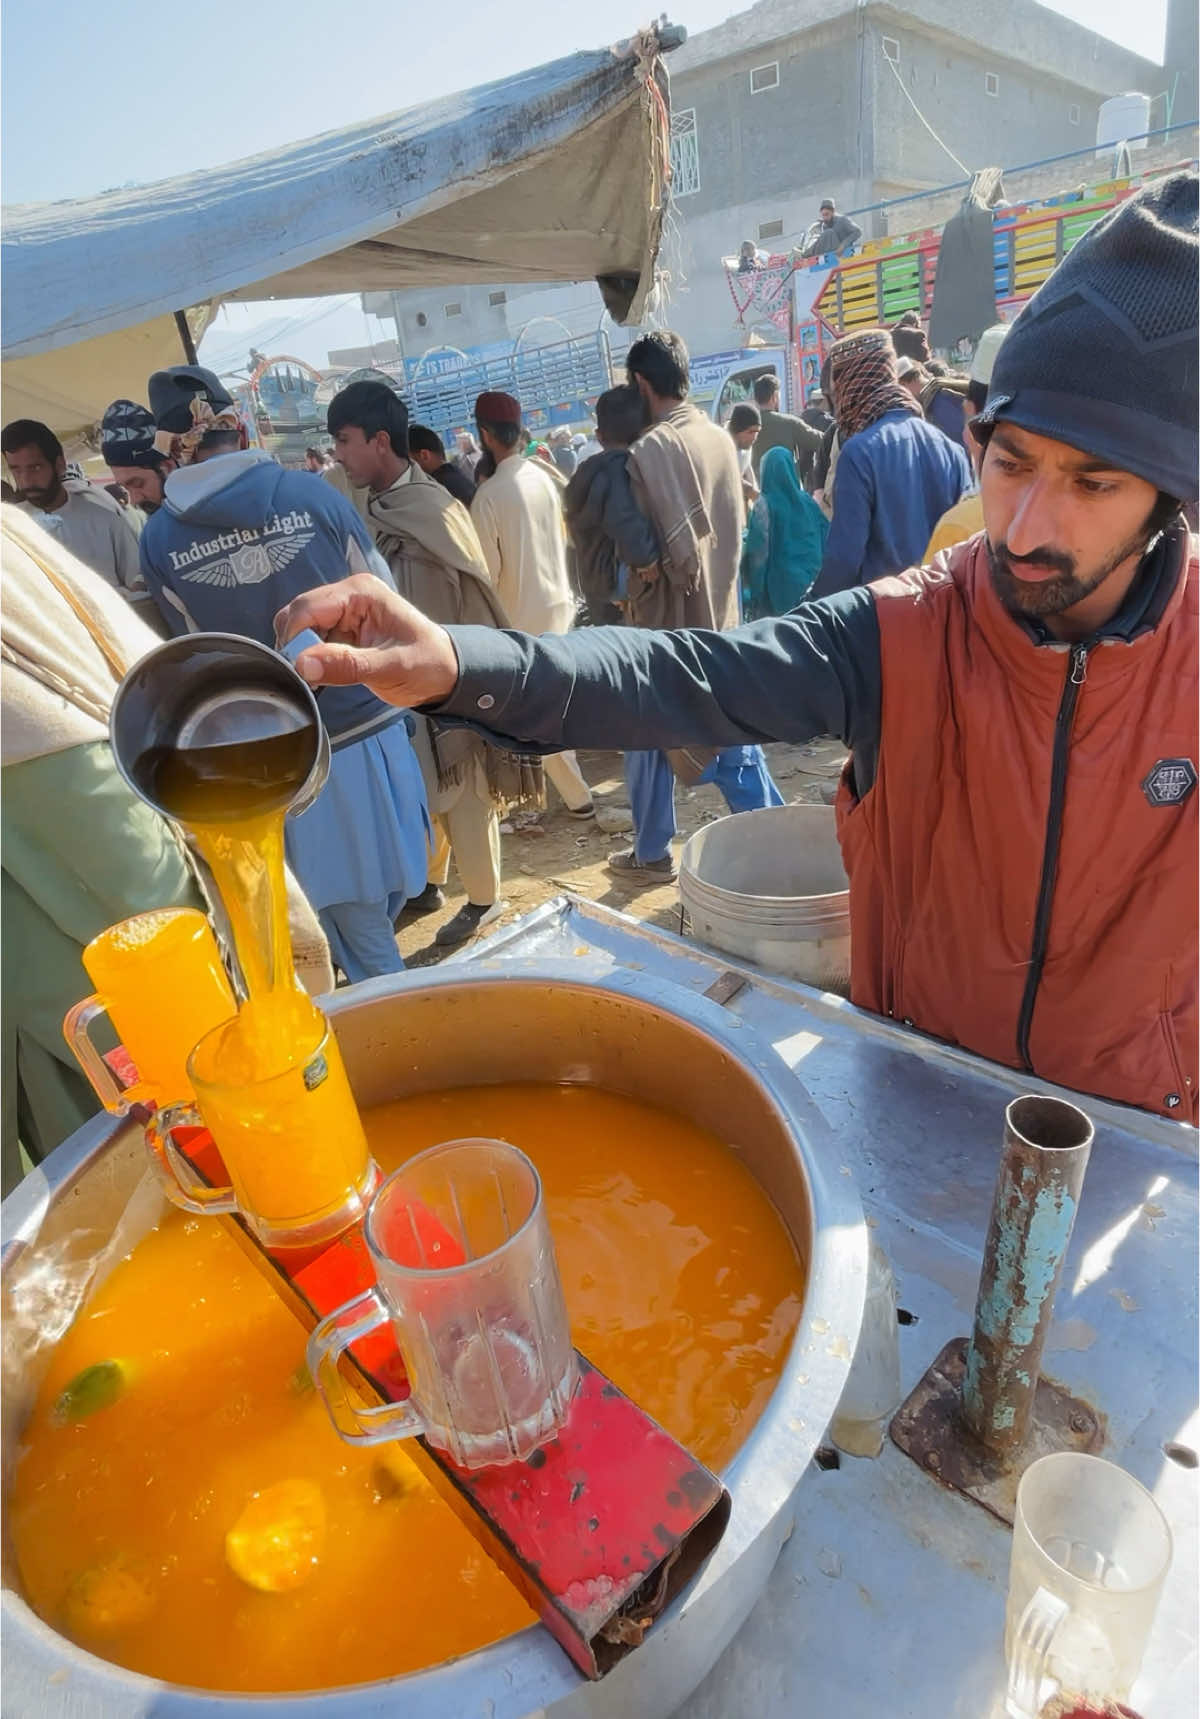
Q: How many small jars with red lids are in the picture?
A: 0